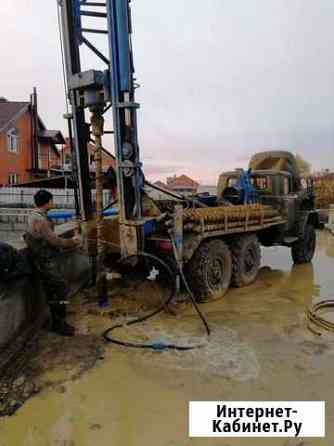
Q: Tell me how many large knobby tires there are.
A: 3